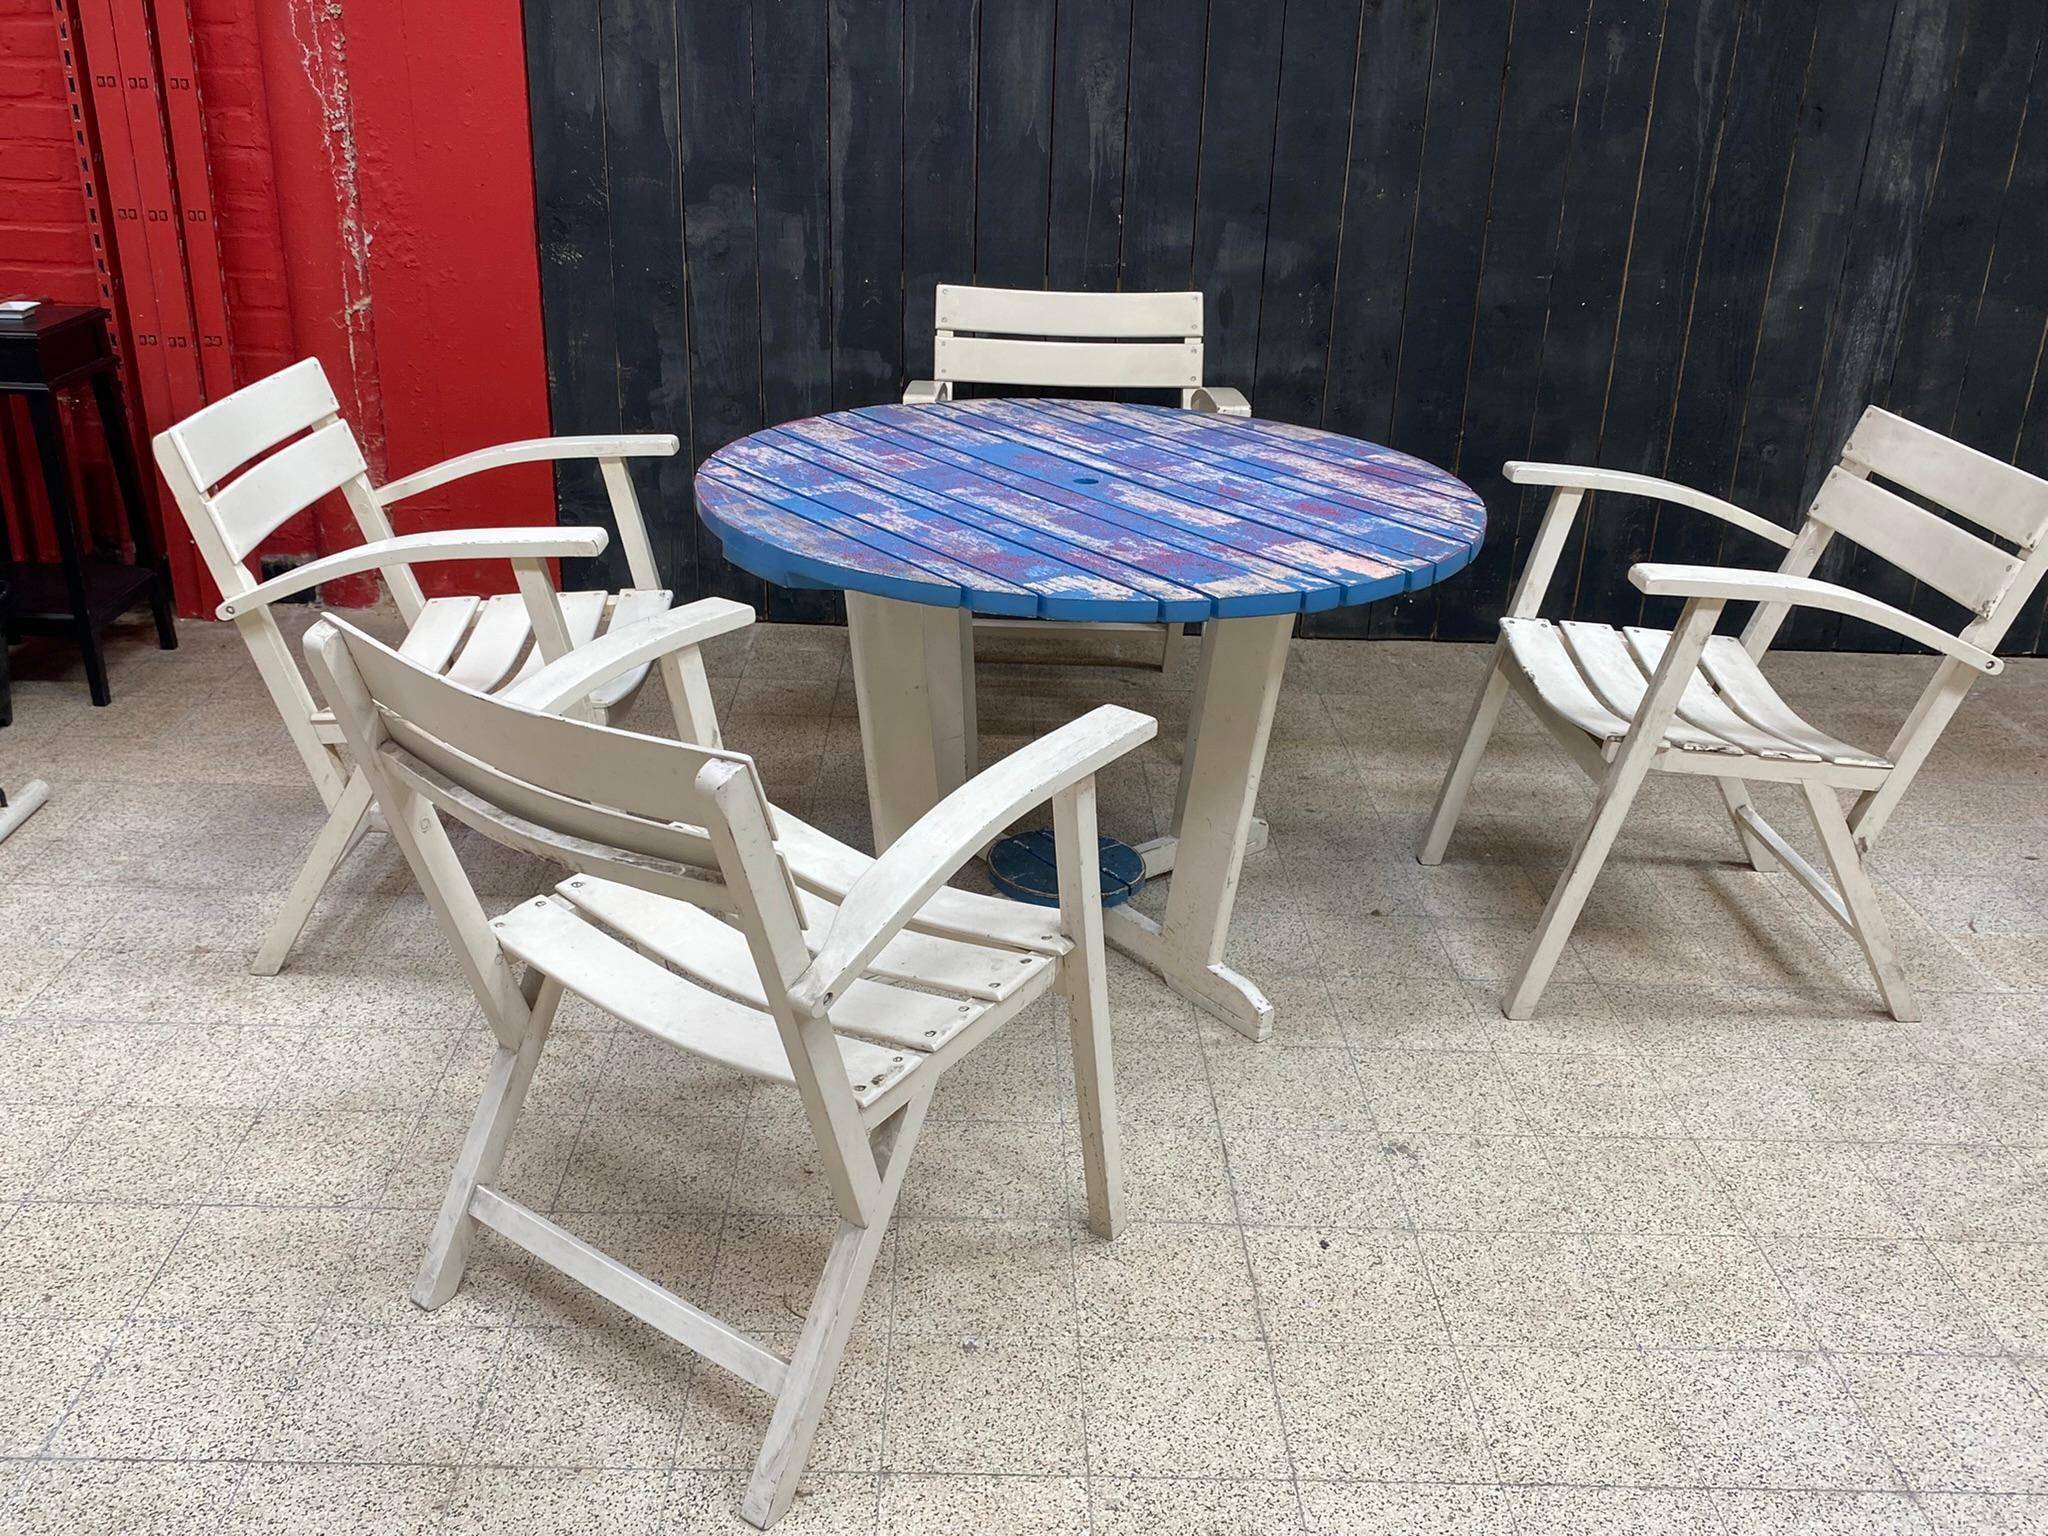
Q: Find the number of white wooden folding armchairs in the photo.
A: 4